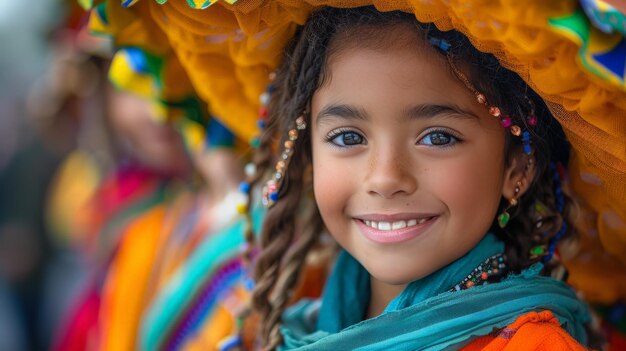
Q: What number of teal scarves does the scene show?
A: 1